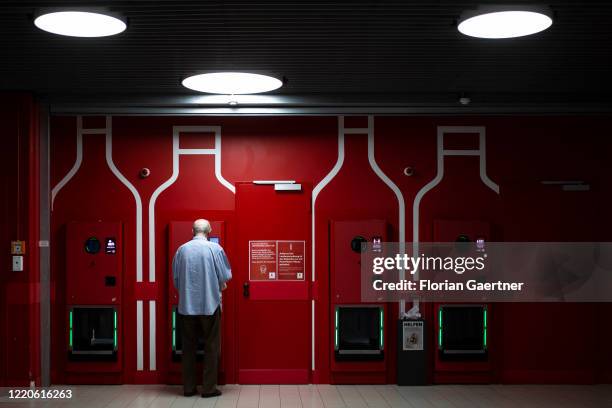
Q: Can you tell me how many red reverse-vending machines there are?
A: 4